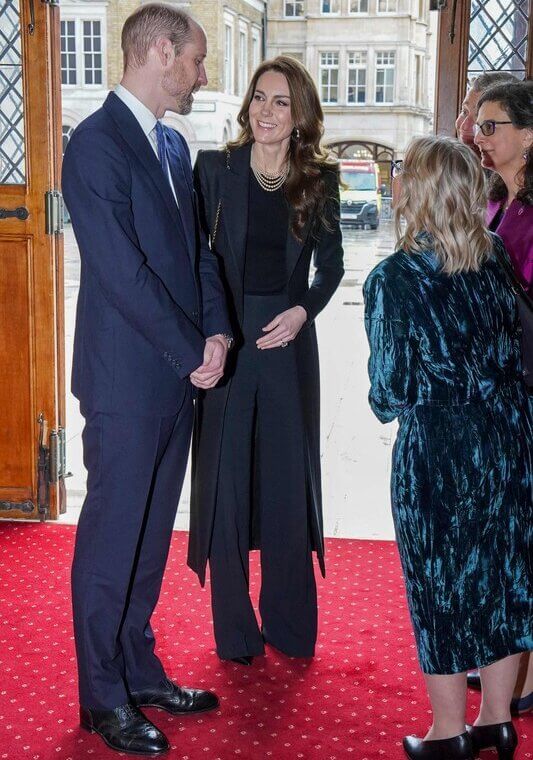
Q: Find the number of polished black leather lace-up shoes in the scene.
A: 2